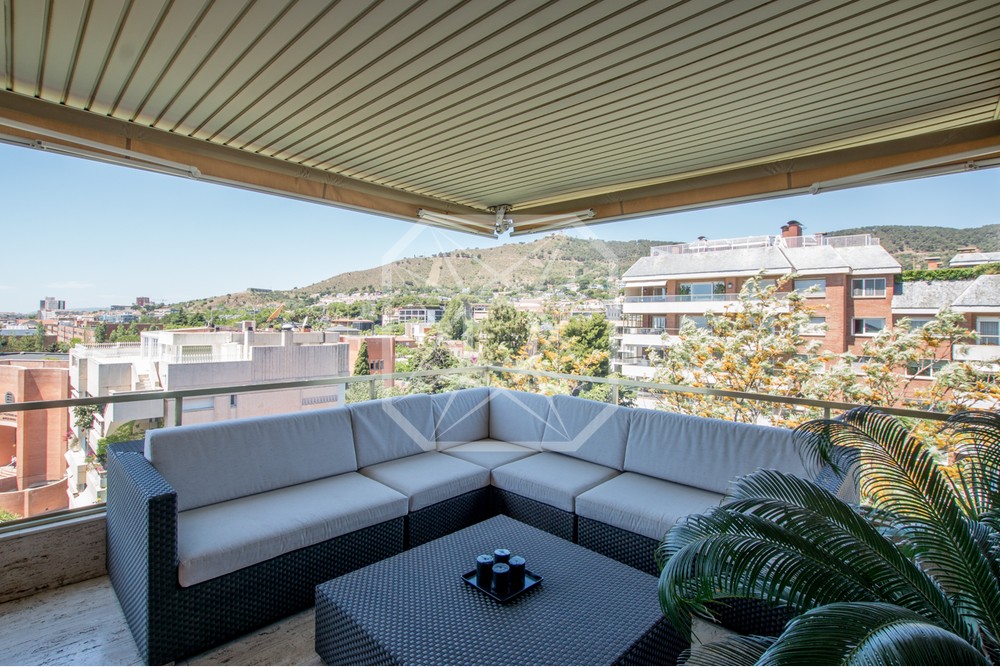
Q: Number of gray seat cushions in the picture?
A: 5